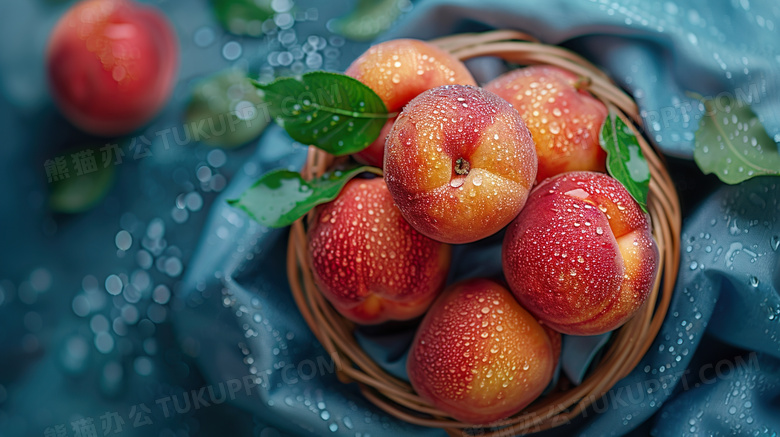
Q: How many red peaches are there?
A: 7